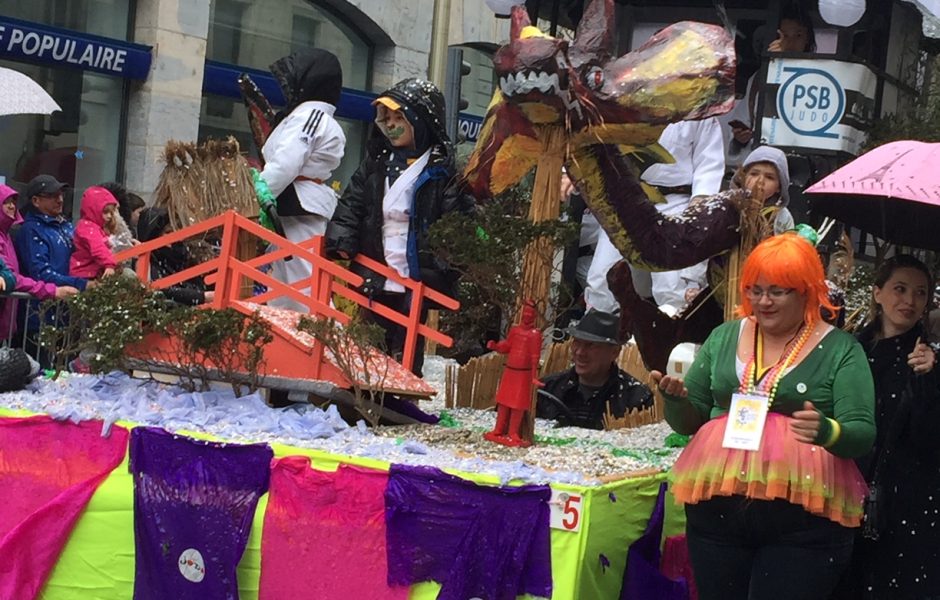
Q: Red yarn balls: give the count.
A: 0